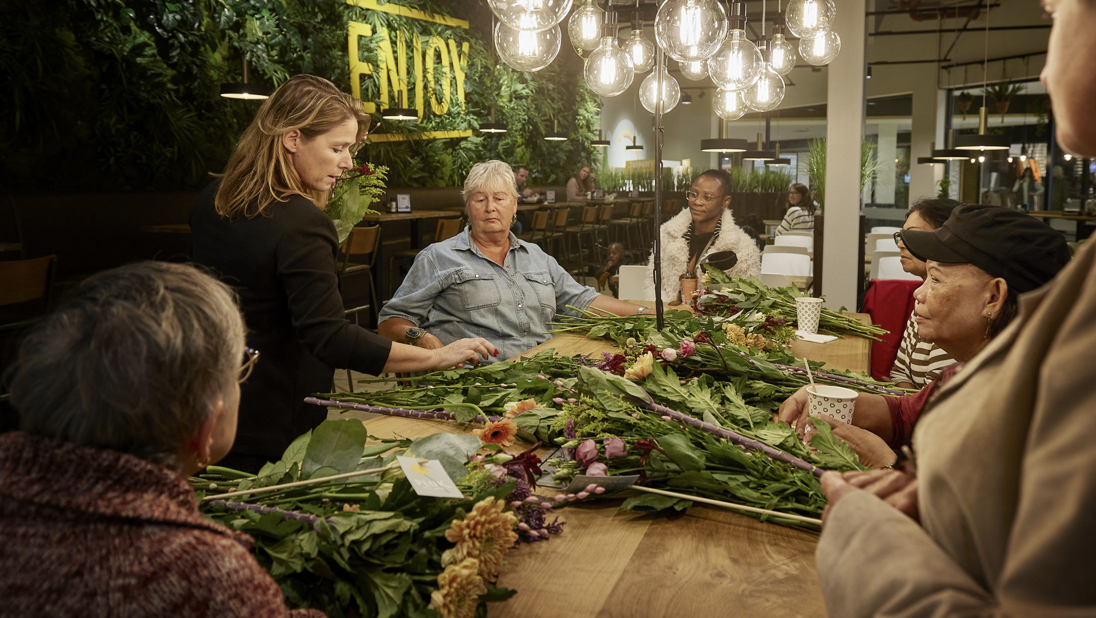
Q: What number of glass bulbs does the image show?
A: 14